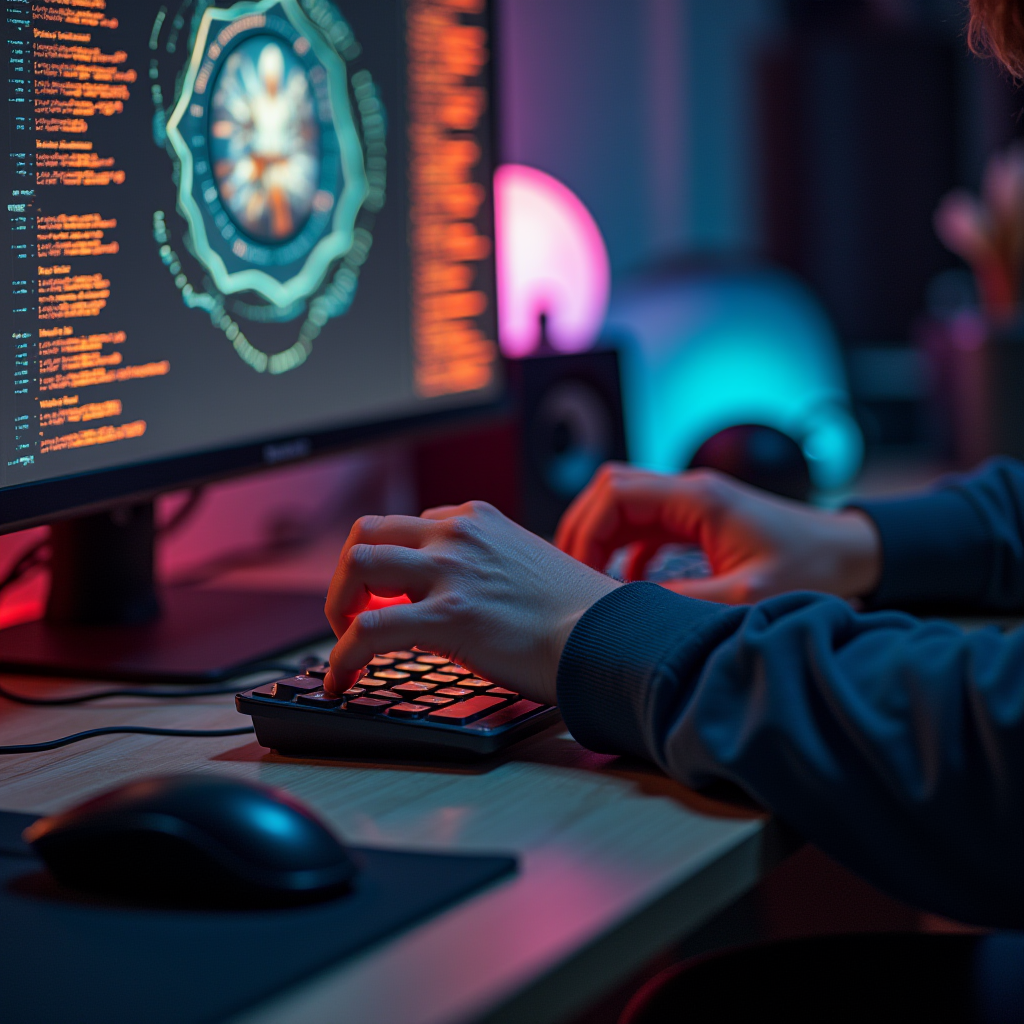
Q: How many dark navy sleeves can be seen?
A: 2